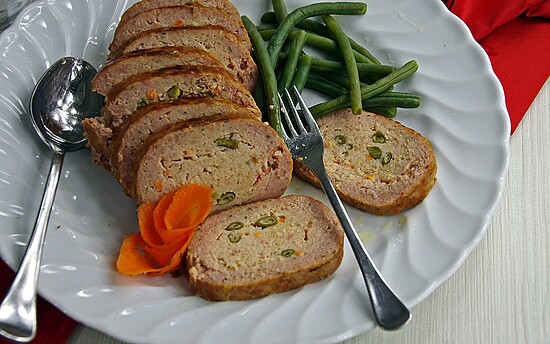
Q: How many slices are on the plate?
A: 9